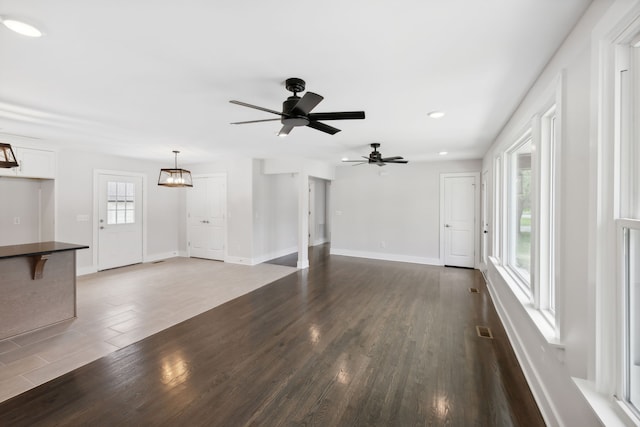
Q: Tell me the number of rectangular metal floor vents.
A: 2